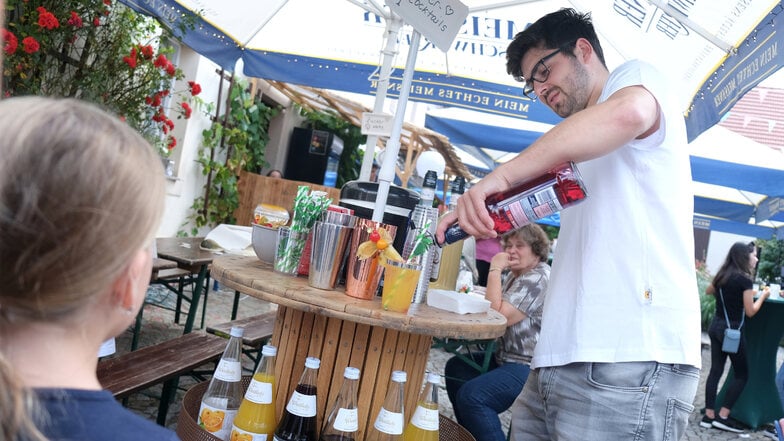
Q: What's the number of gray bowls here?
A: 1